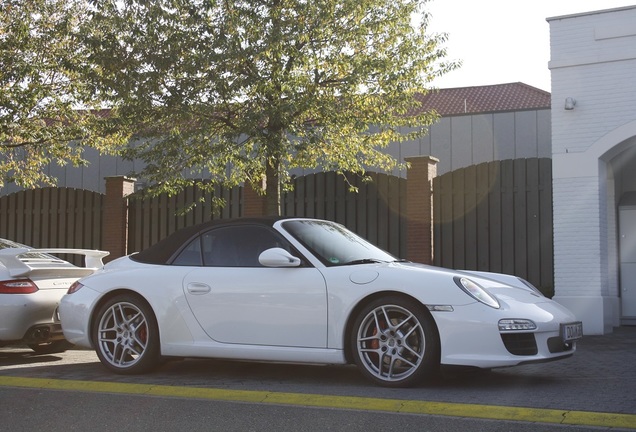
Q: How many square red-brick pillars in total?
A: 3